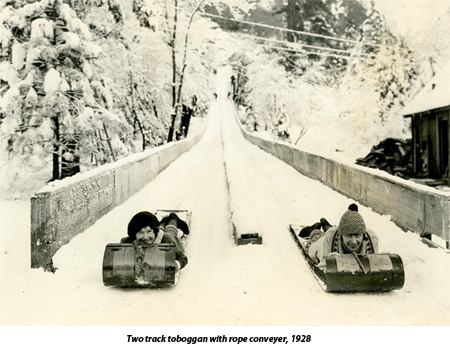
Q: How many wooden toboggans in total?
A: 2